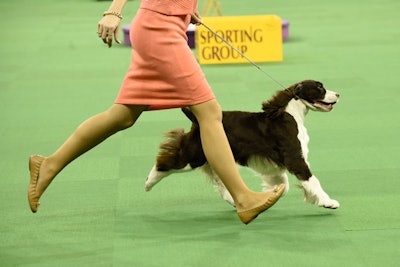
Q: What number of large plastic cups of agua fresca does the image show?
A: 0